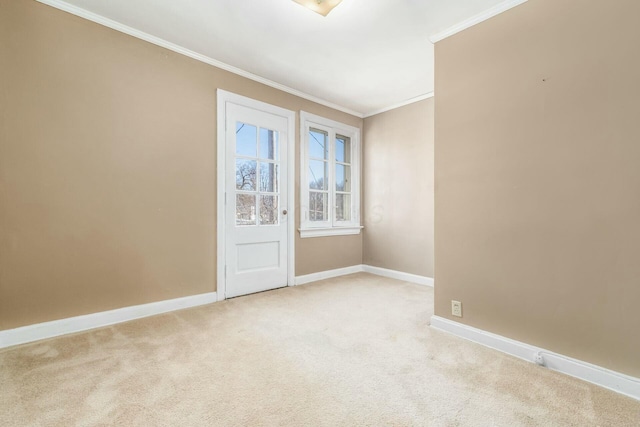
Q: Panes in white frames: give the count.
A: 12